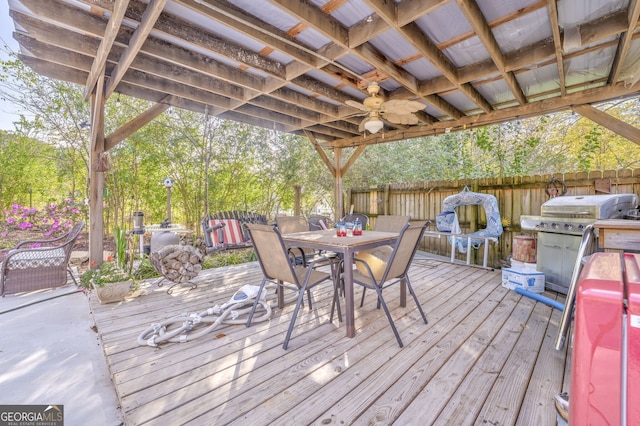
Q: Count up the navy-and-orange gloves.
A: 0